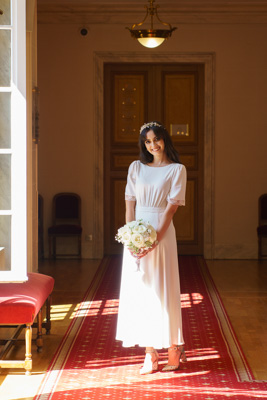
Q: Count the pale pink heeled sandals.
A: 2